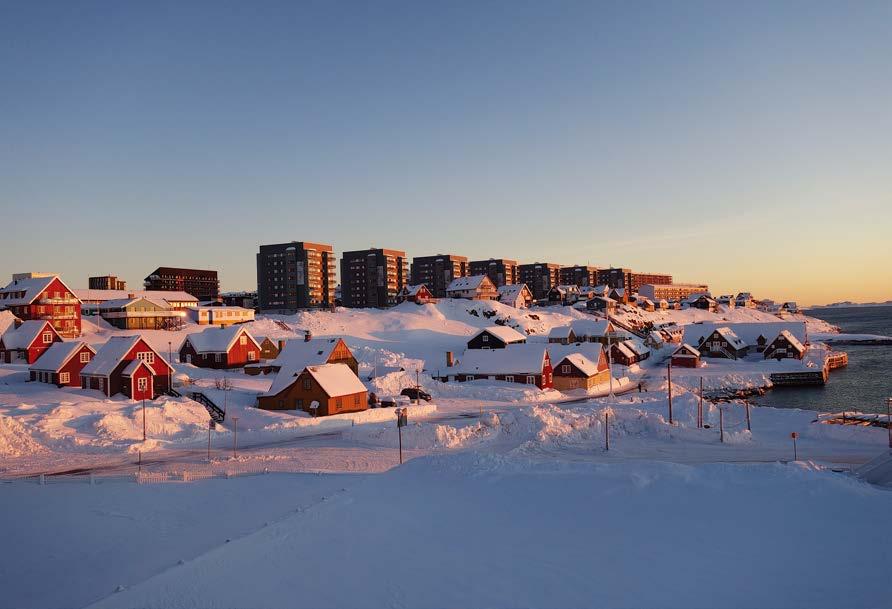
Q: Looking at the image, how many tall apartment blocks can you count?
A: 7